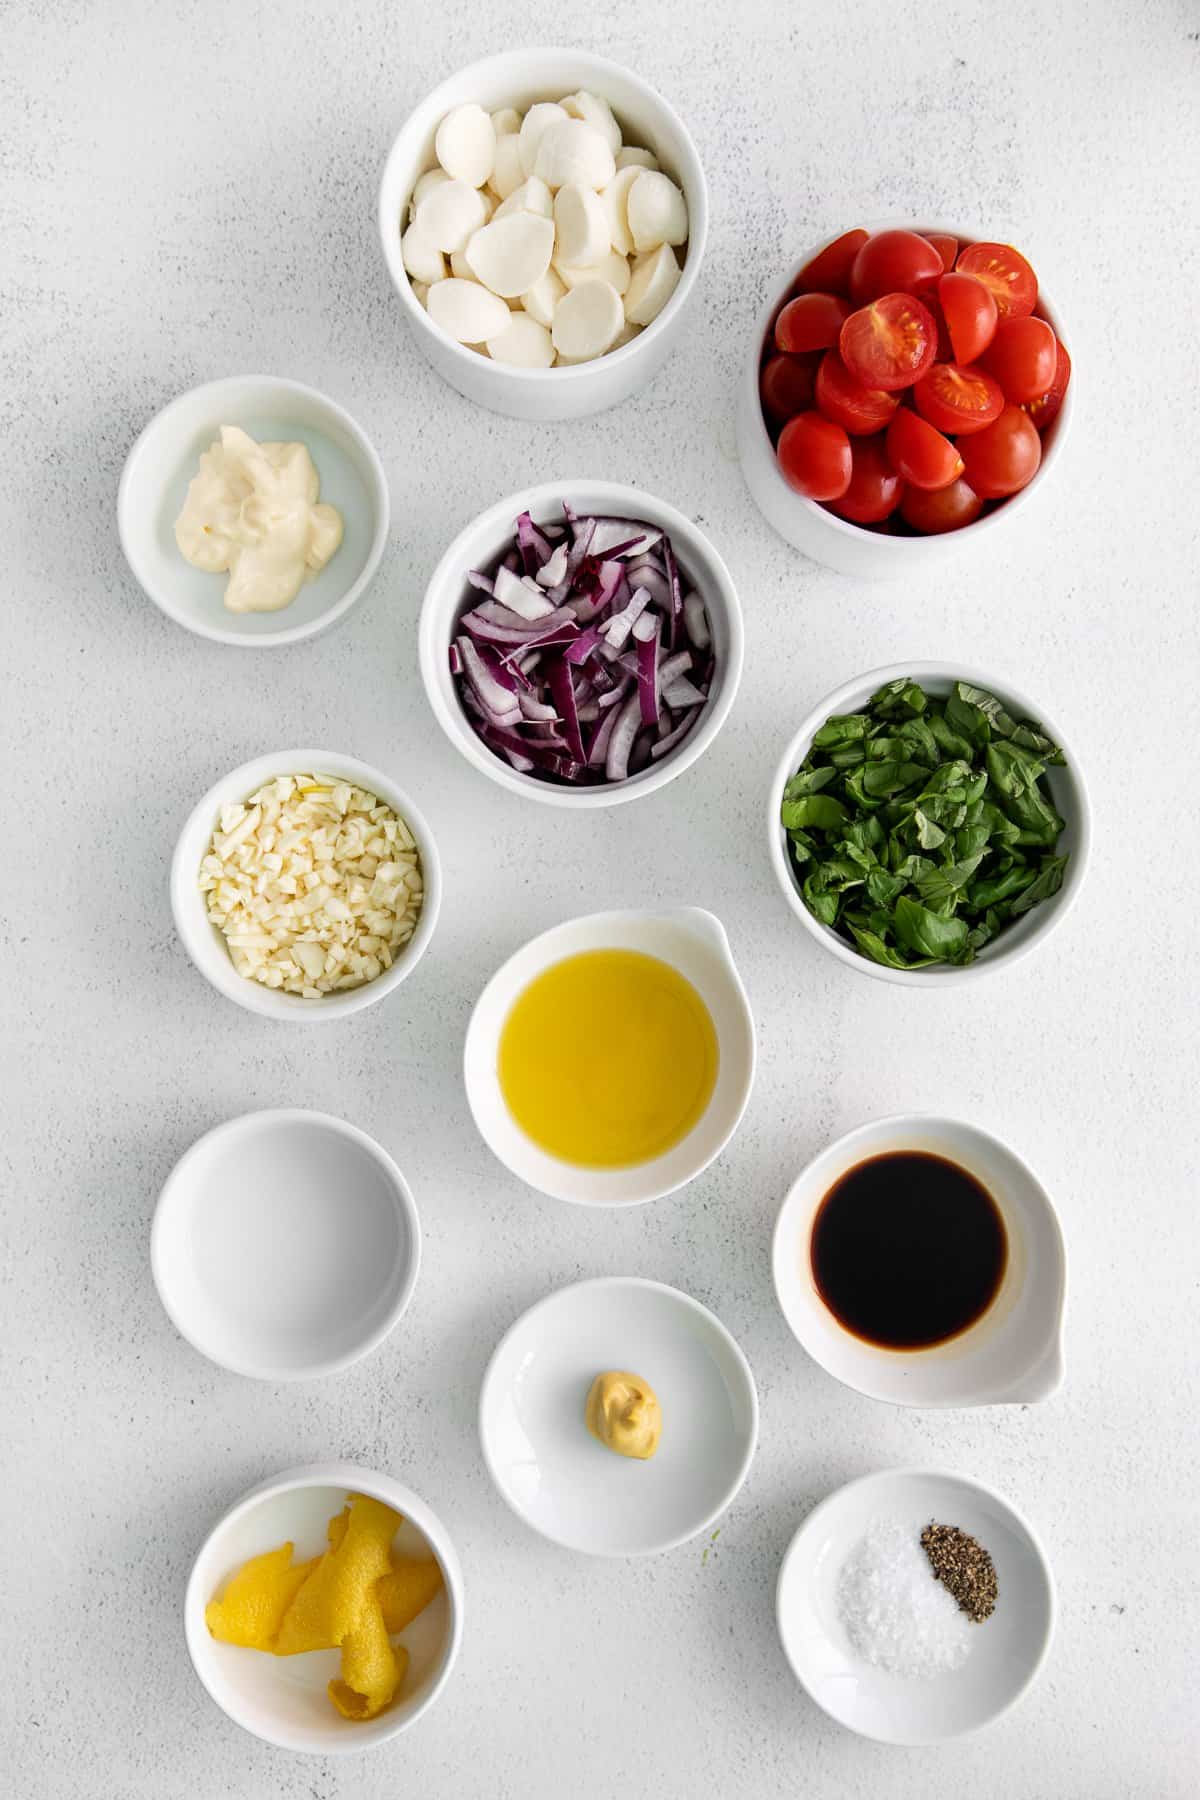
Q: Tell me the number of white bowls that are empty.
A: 1